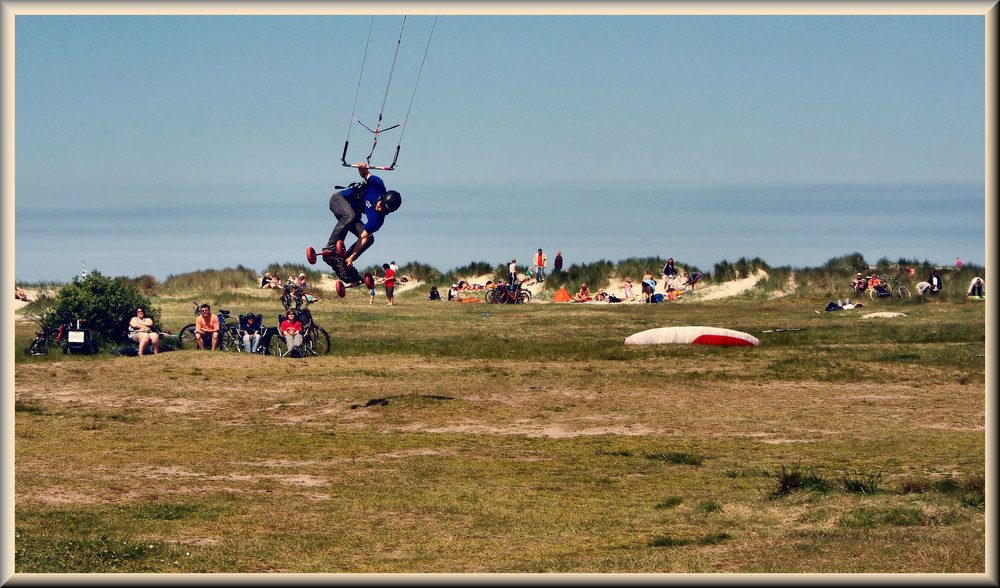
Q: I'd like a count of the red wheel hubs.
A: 4